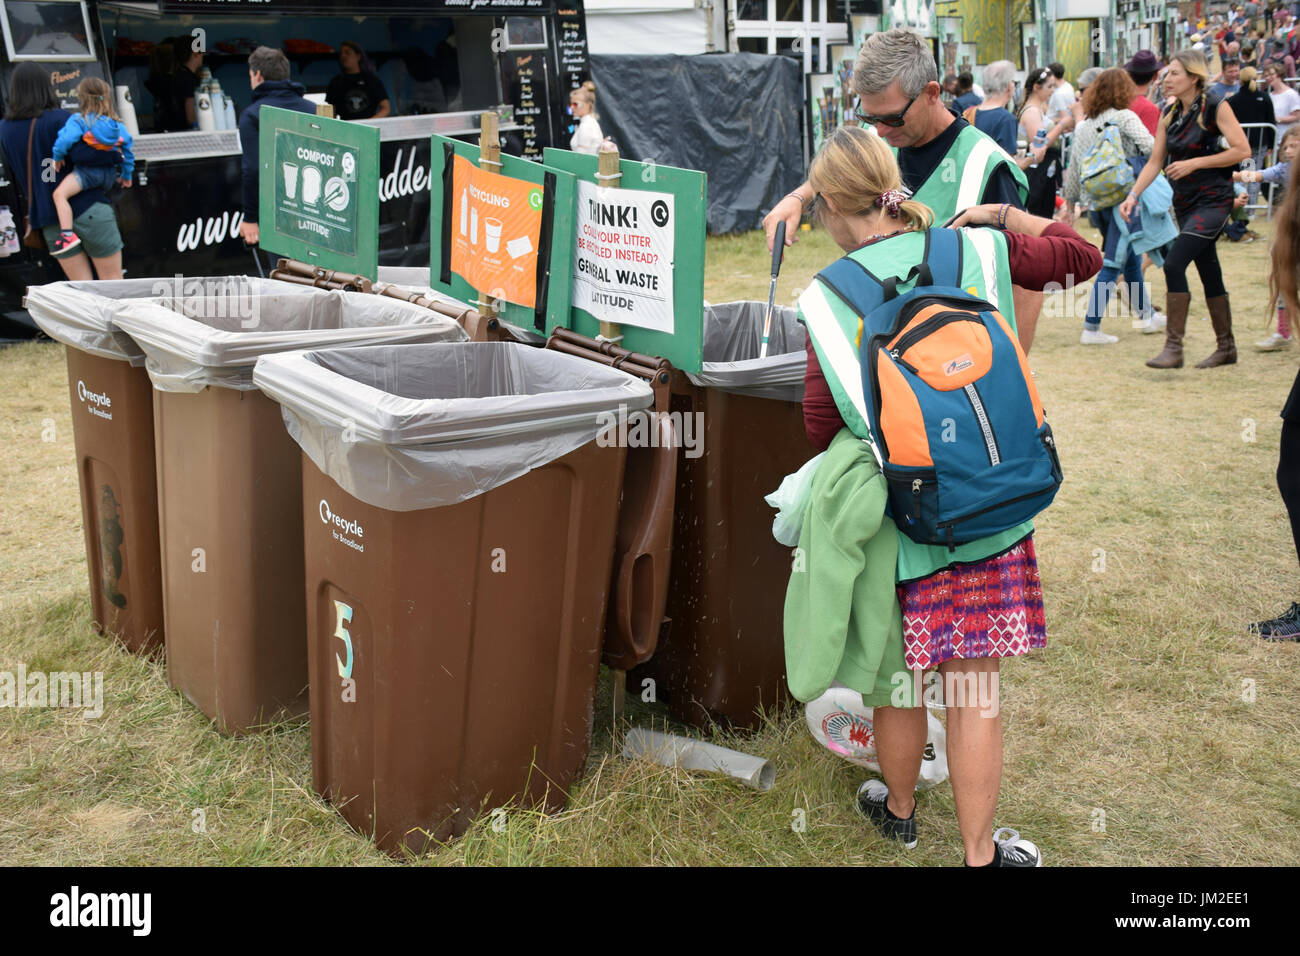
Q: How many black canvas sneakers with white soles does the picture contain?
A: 2